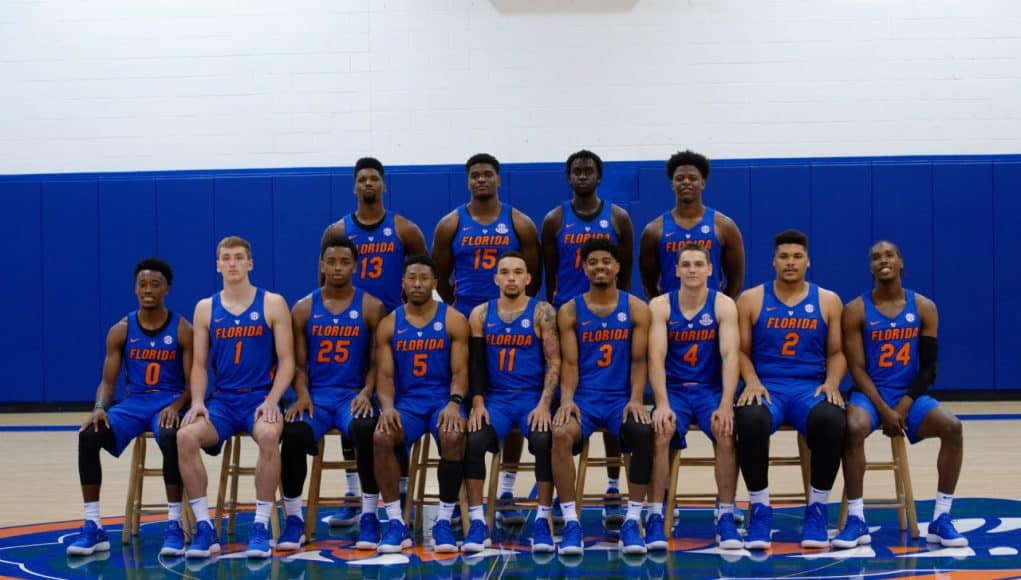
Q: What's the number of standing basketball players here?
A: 4